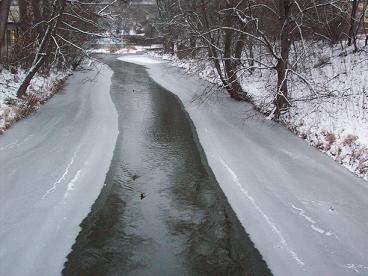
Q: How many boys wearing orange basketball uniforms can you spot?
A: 0